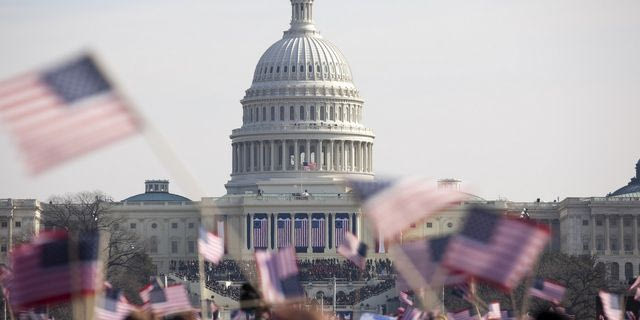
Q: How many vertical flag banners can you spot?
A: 5